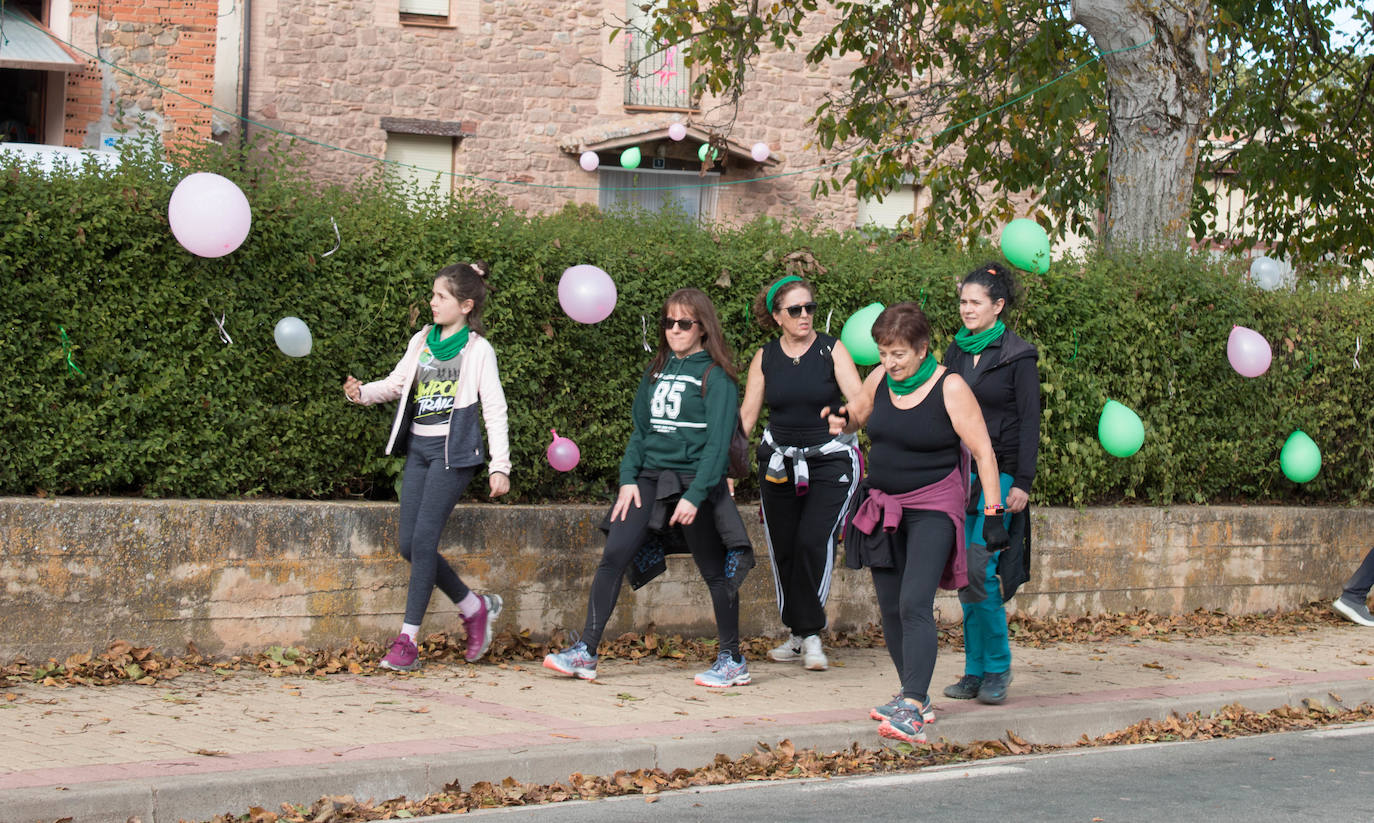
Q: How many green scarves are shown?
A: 3